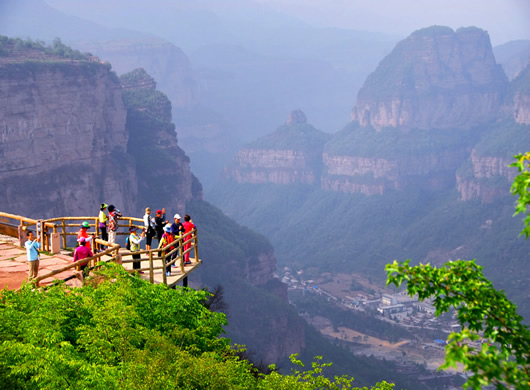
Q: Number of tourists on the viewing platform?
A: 11